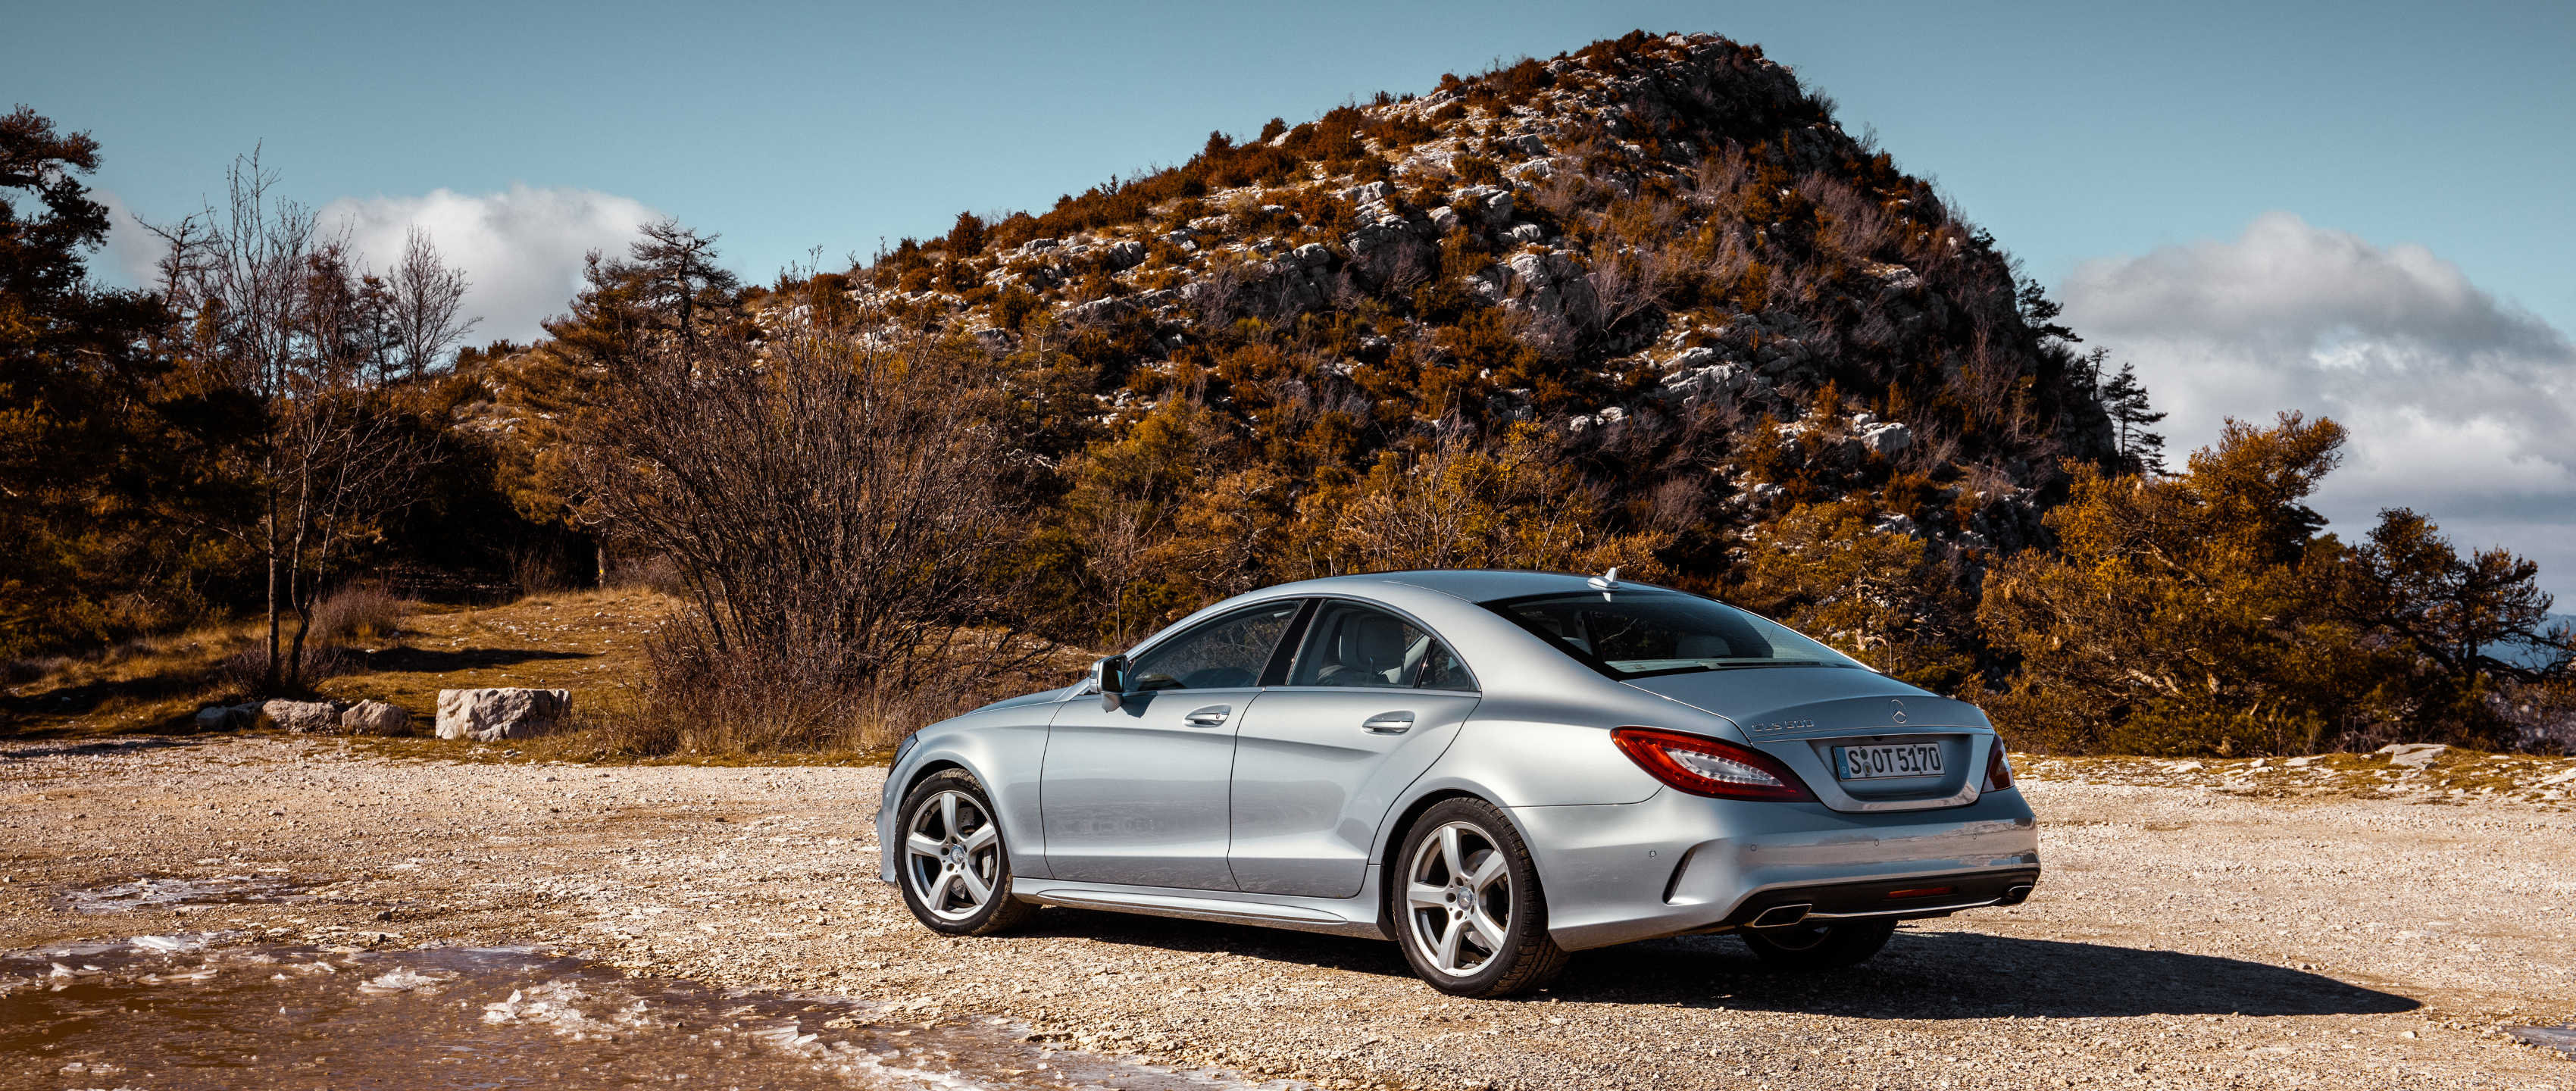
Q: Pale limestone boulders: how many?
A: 4